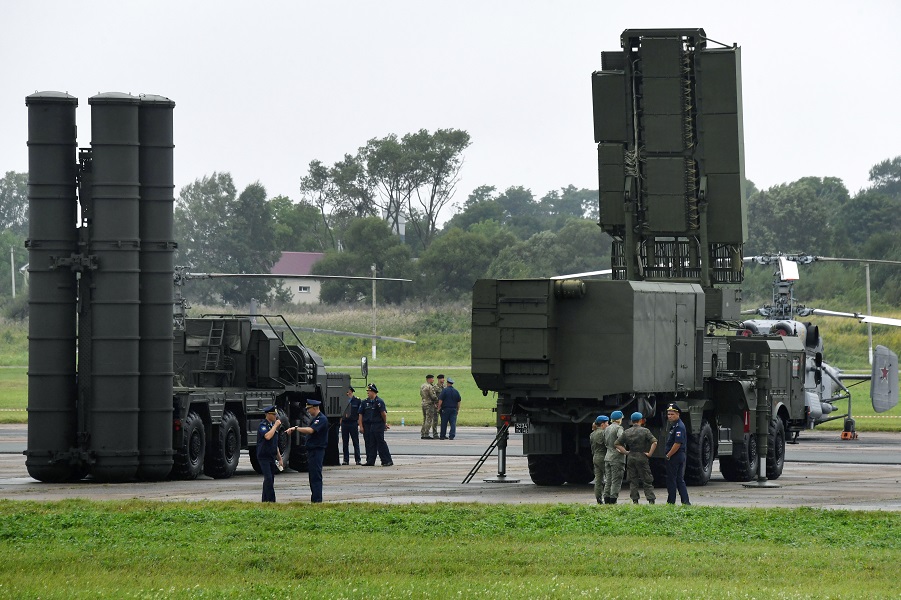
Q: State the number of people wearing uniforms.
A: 11